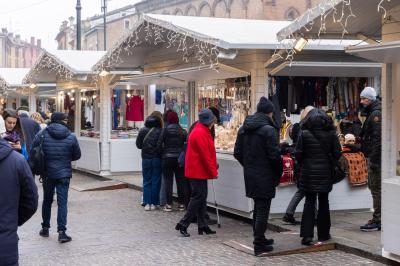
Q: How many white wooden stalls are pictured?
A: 4